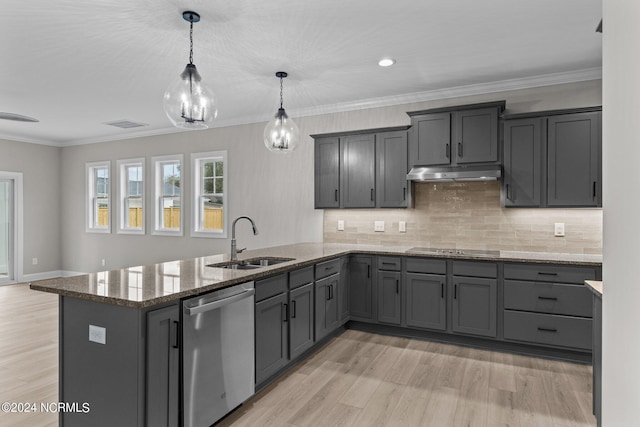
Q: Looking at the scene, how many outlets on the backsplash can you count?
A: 4